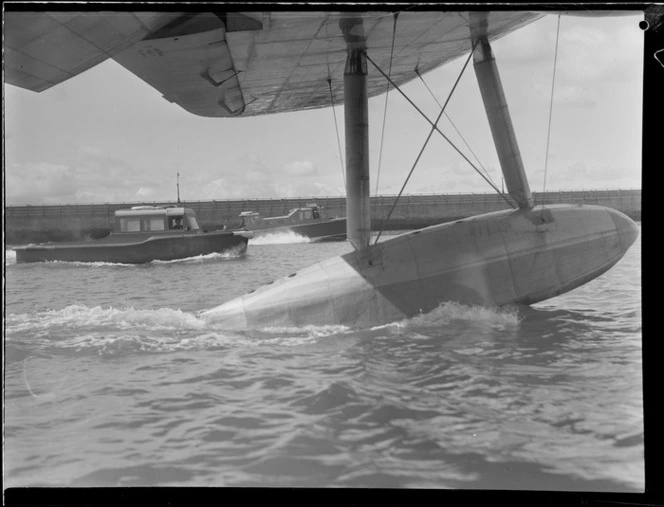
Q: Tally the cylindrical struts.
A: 2